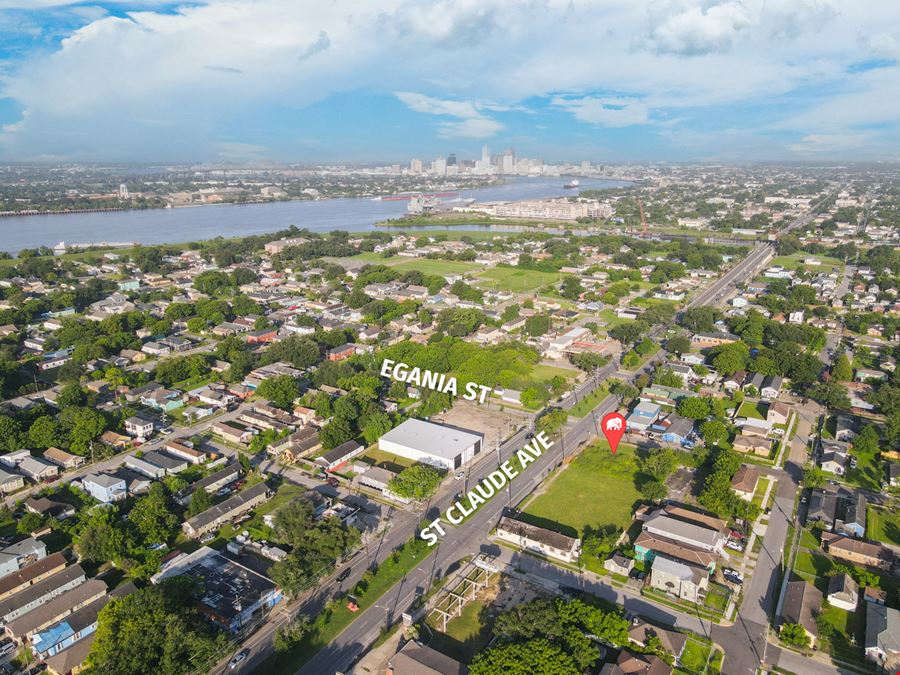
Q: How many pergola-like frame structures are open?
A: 1